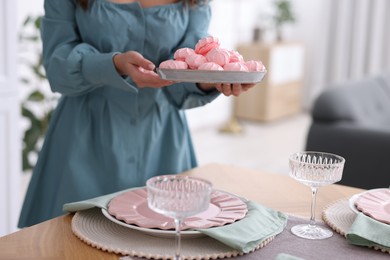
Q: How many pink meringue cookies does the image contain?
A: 9